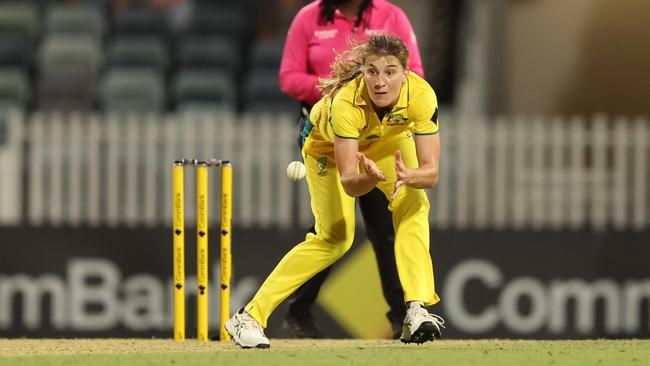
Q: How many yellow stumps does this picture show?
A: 3